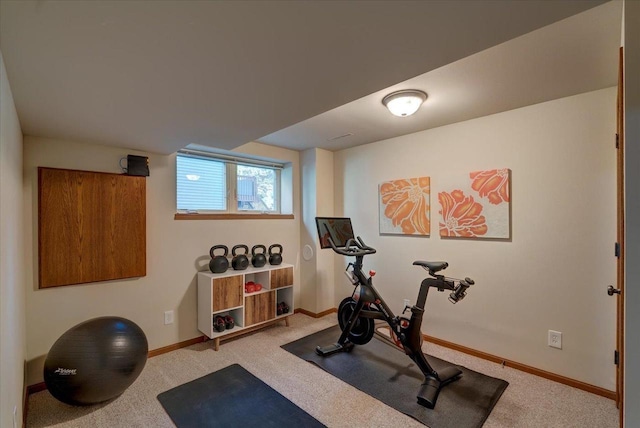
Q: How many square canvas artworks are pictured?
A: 2